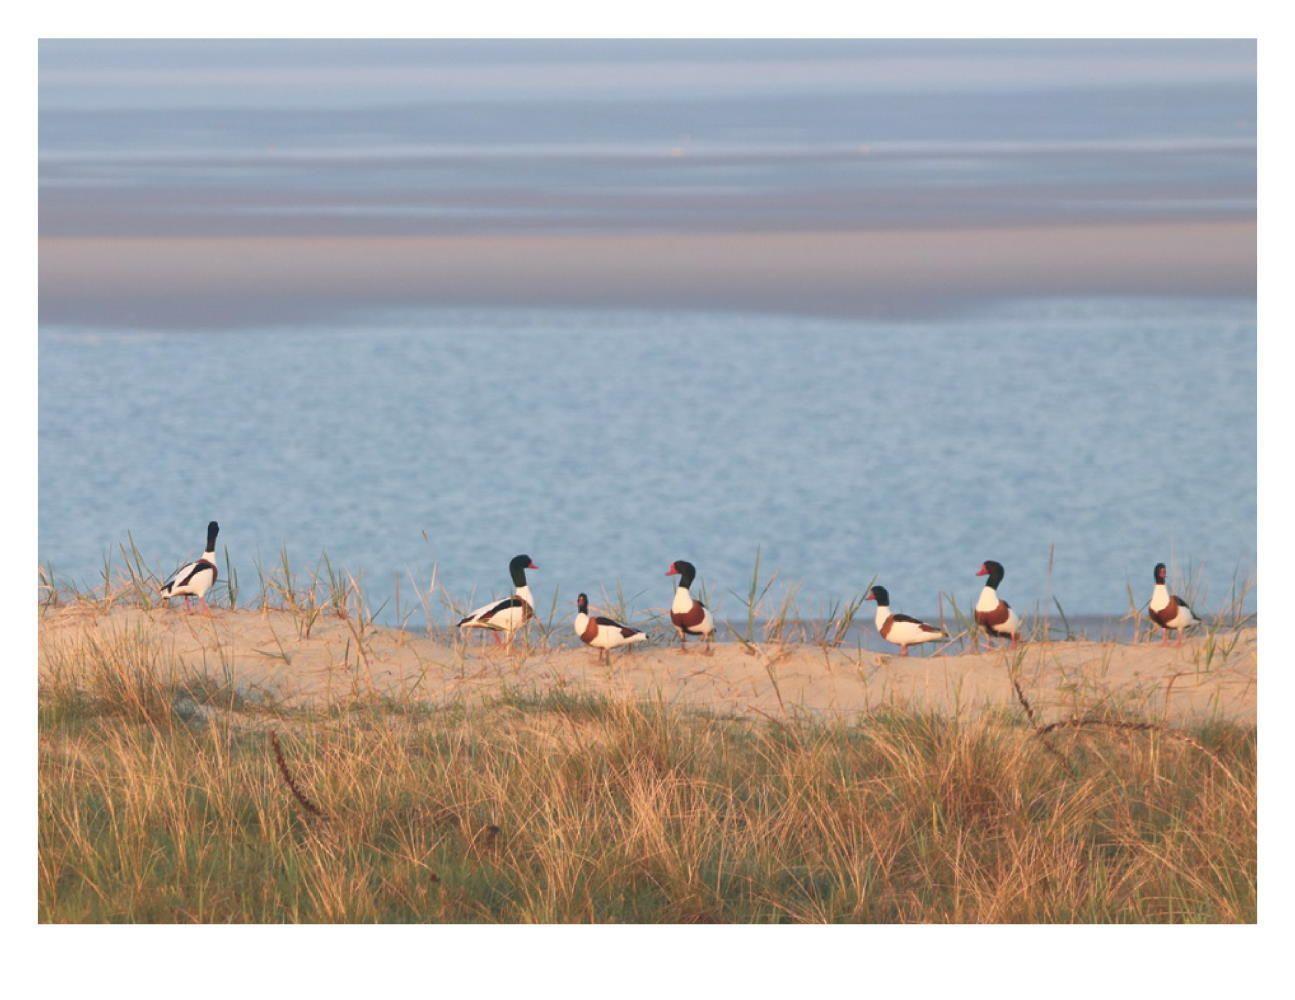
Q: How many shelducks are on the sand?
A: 7